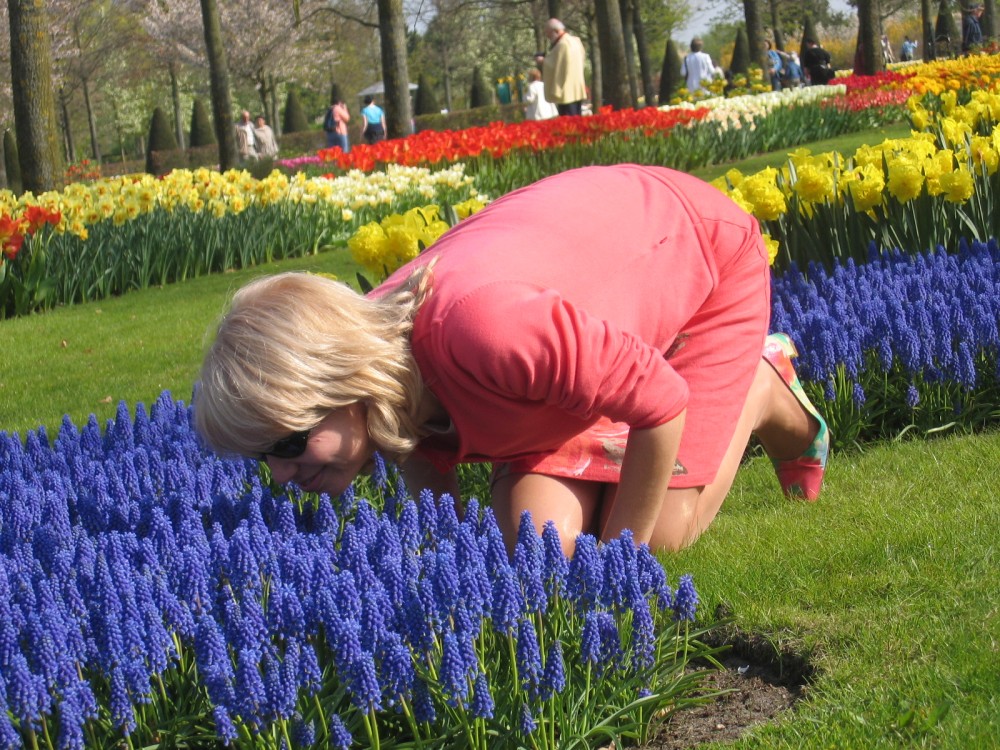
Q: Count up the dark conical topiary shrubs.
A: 11